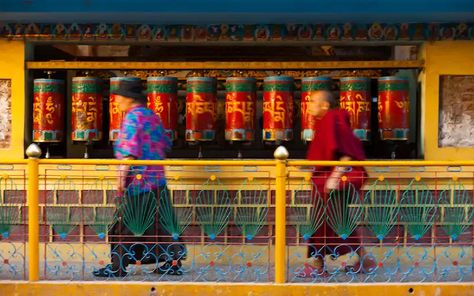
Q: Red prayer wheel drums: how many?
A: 10